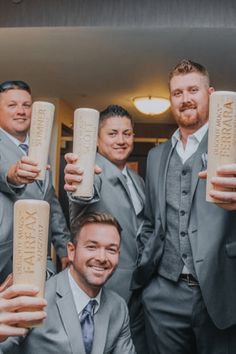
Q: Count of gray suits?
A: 4